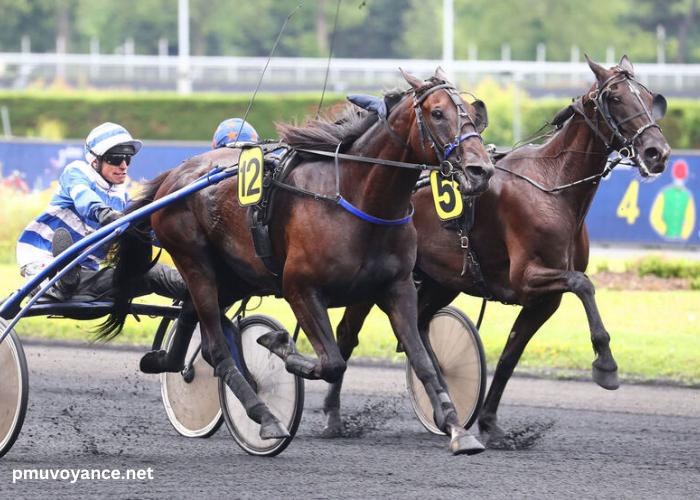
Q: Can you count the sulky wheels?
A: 4